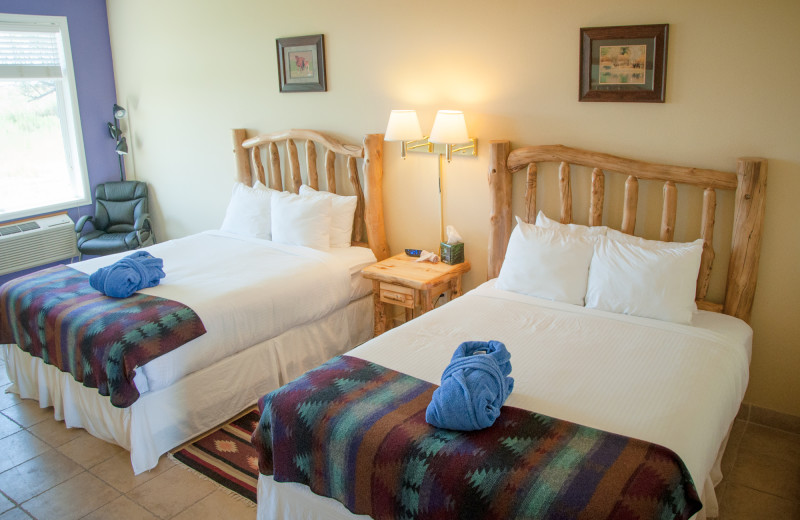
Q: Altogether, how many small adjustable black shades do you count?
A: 3